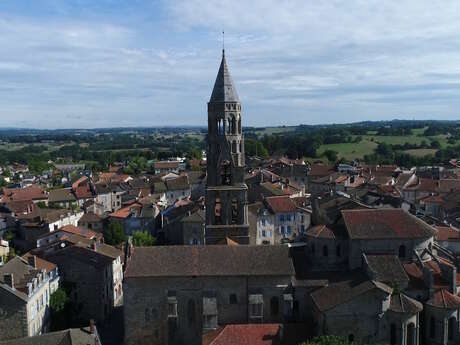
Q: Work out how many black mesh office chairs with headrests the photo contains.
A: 0